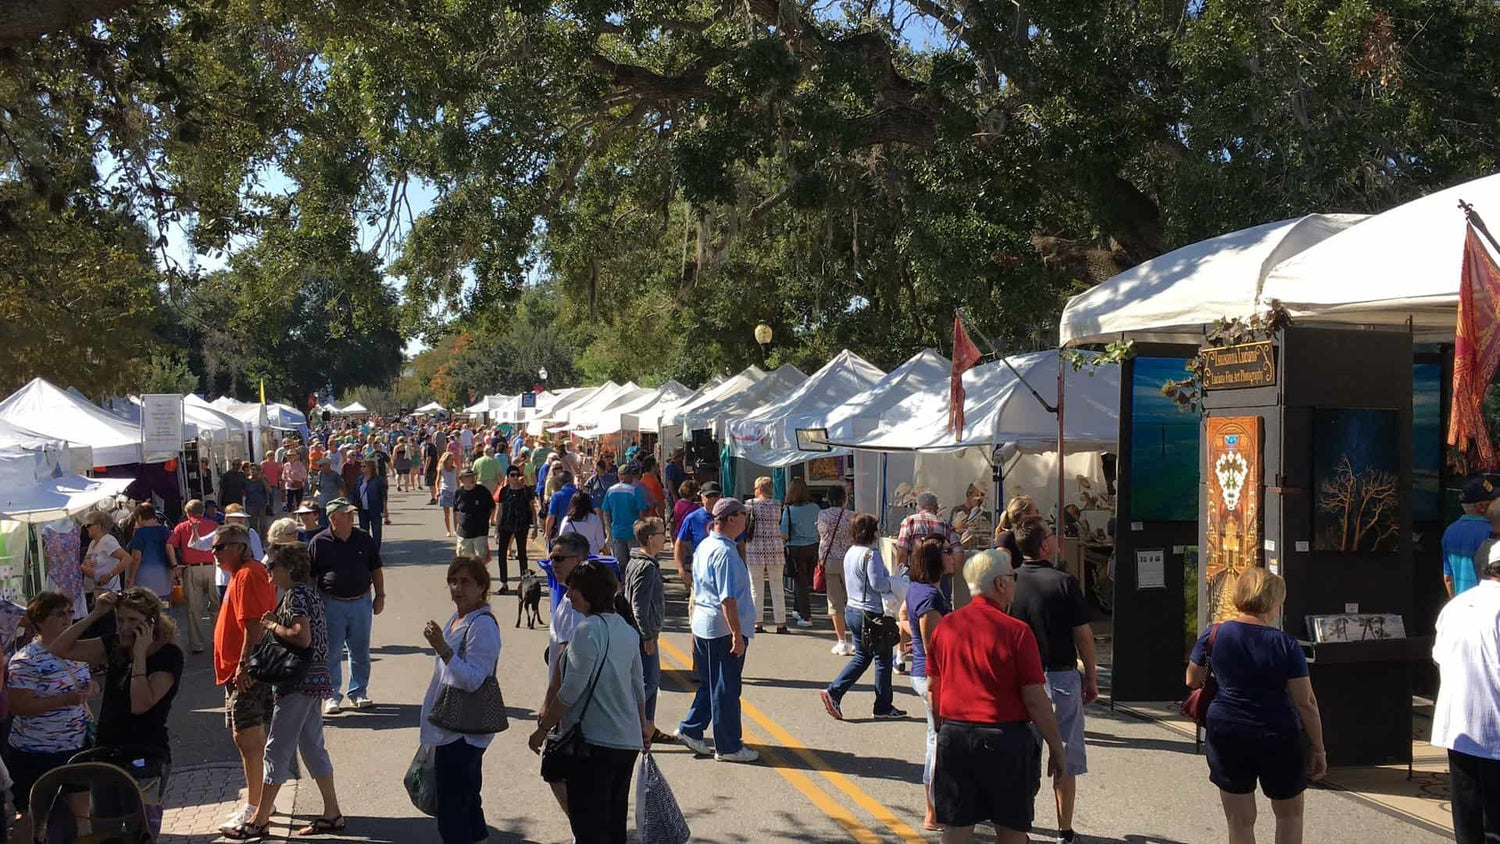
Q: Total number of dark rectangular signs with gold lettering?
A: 1